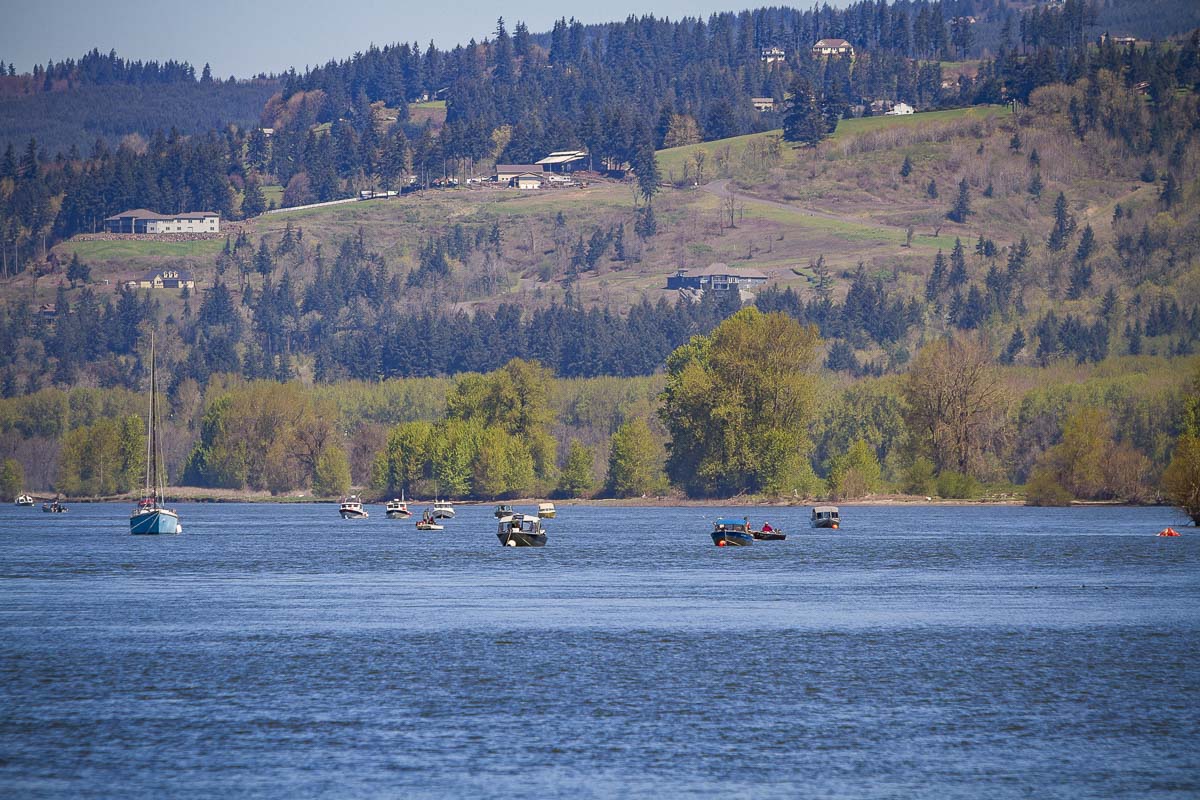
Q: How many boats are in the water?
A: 13